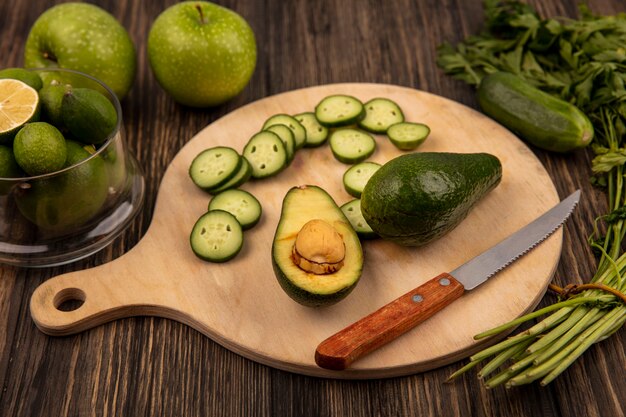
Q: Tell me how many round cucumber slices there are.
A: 14